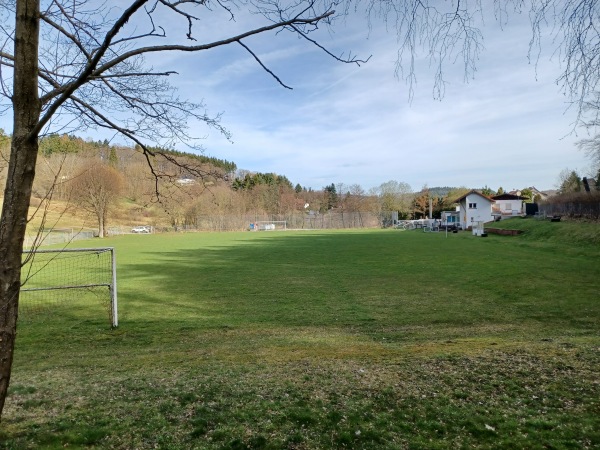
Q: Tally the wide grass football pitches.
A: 1